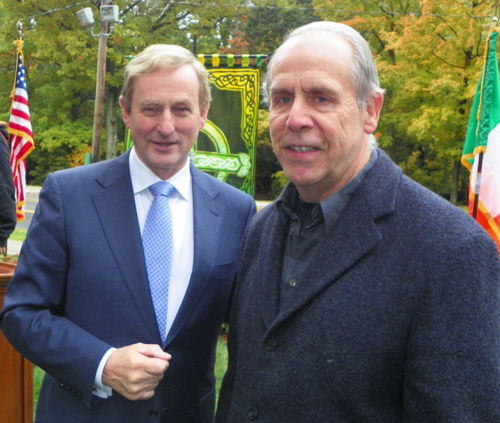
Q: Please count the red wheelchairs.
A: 0